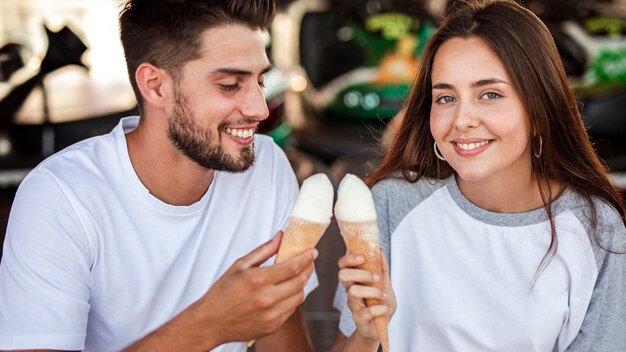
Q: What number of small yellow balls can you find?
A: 0